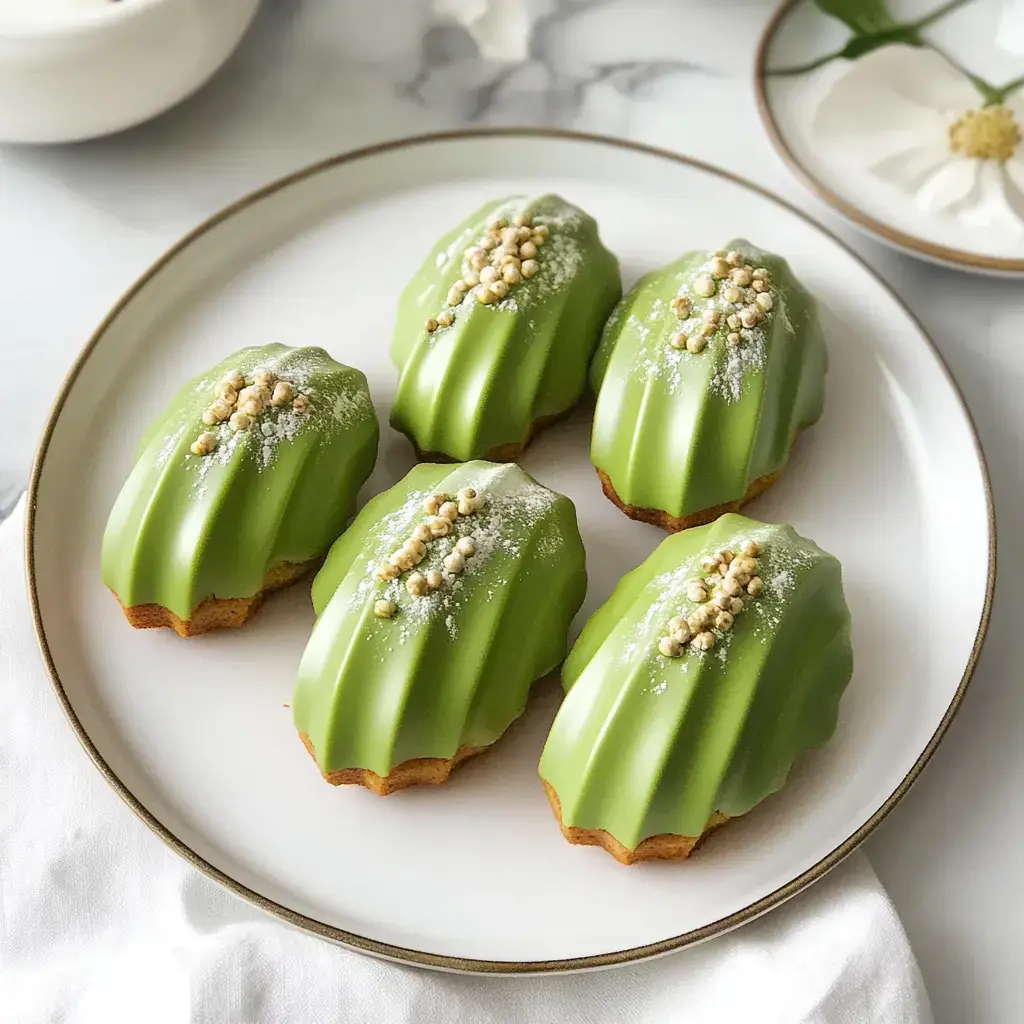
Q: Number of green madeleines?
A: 5